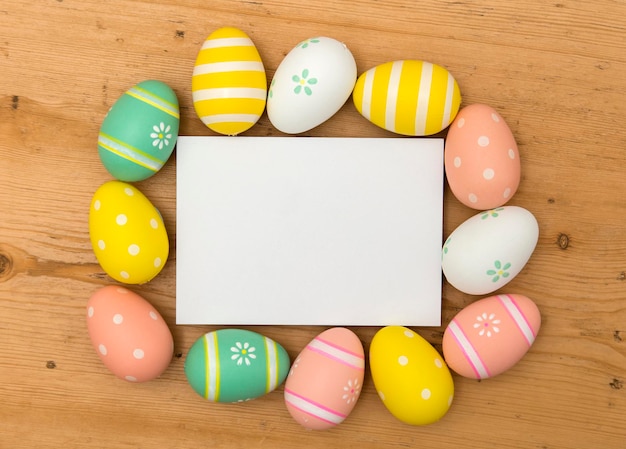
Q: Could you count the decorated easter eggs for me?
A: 12